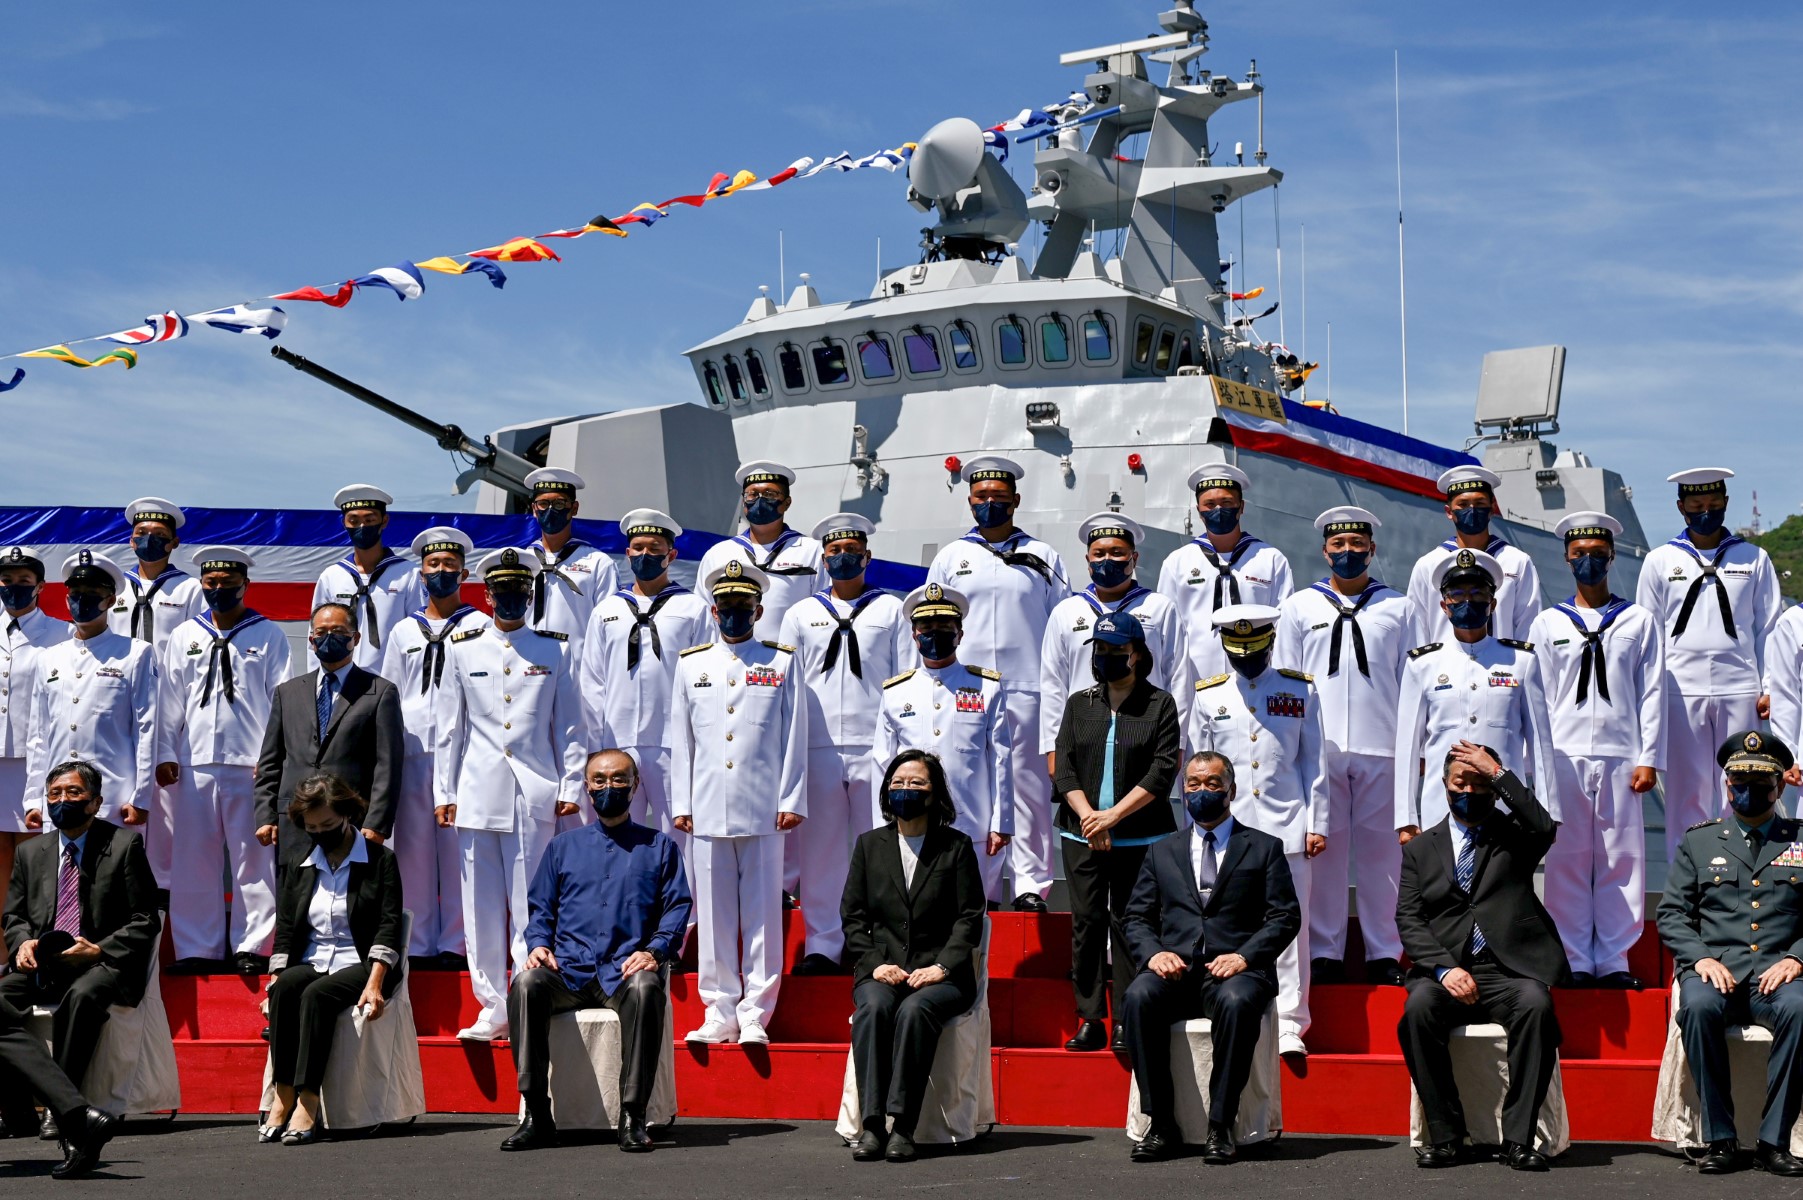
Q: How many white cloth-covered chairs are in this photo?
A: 7